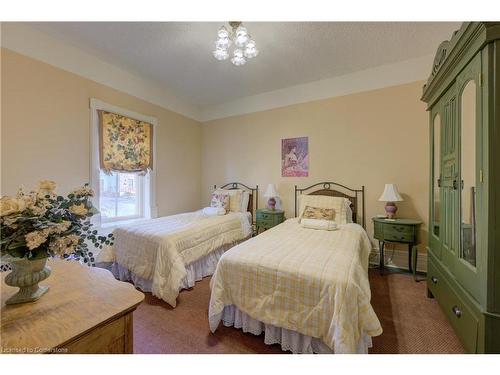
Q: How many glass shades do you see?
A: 5